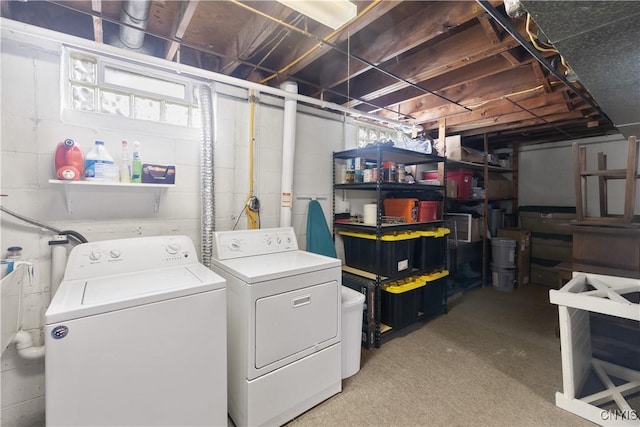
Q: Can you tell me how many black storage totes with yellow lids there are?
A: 4